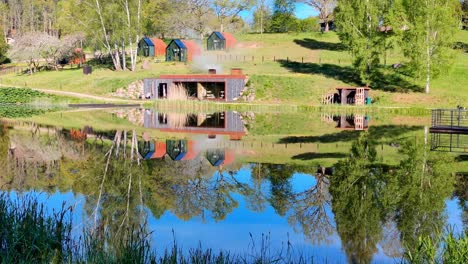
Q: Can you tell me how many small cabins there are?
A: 3